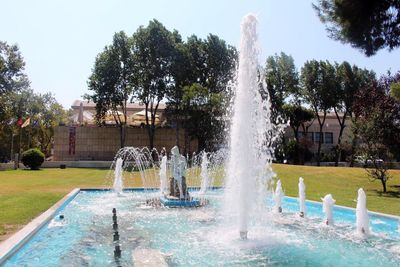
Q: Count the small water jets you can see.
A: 7